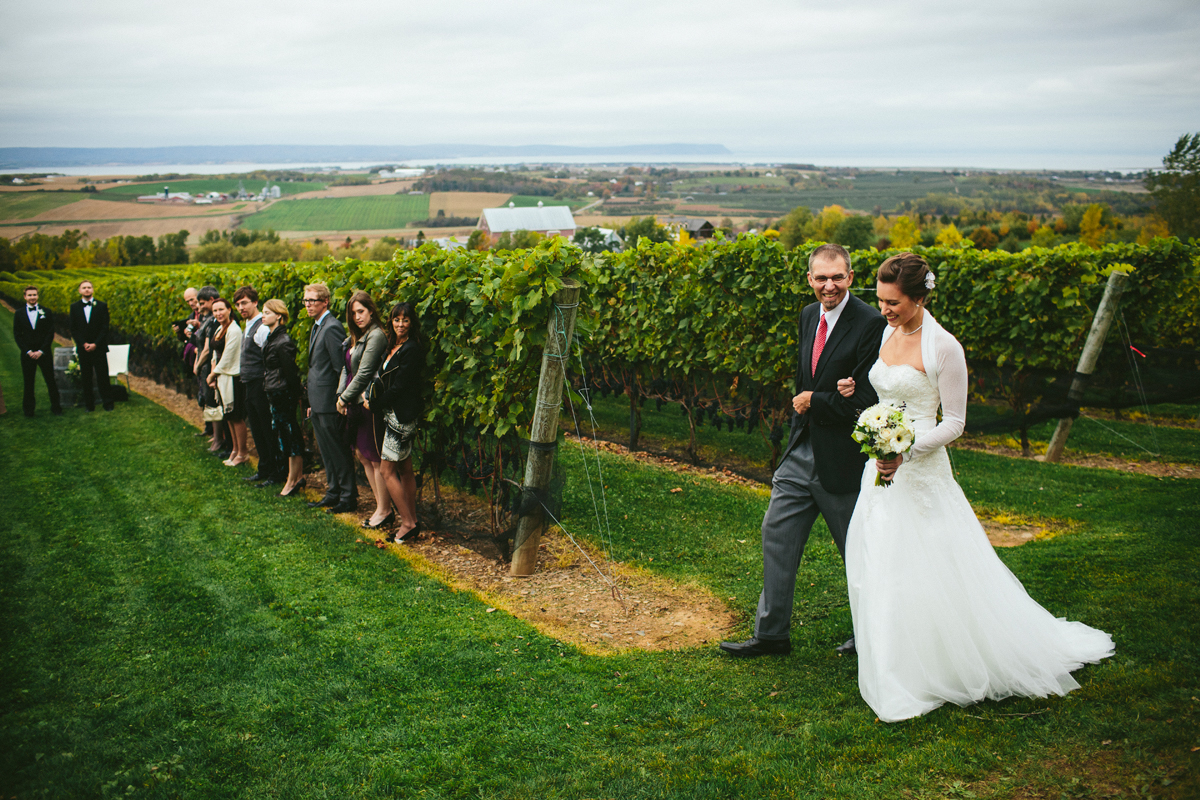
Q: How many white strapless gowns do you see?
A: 1